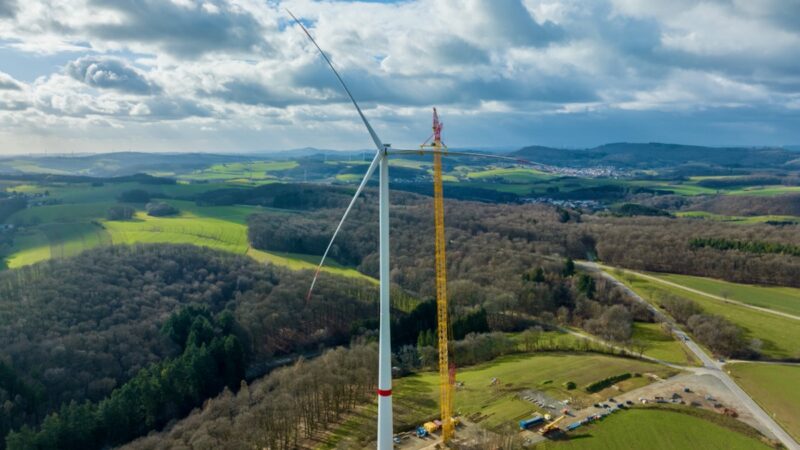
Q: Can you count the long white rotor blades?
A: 3